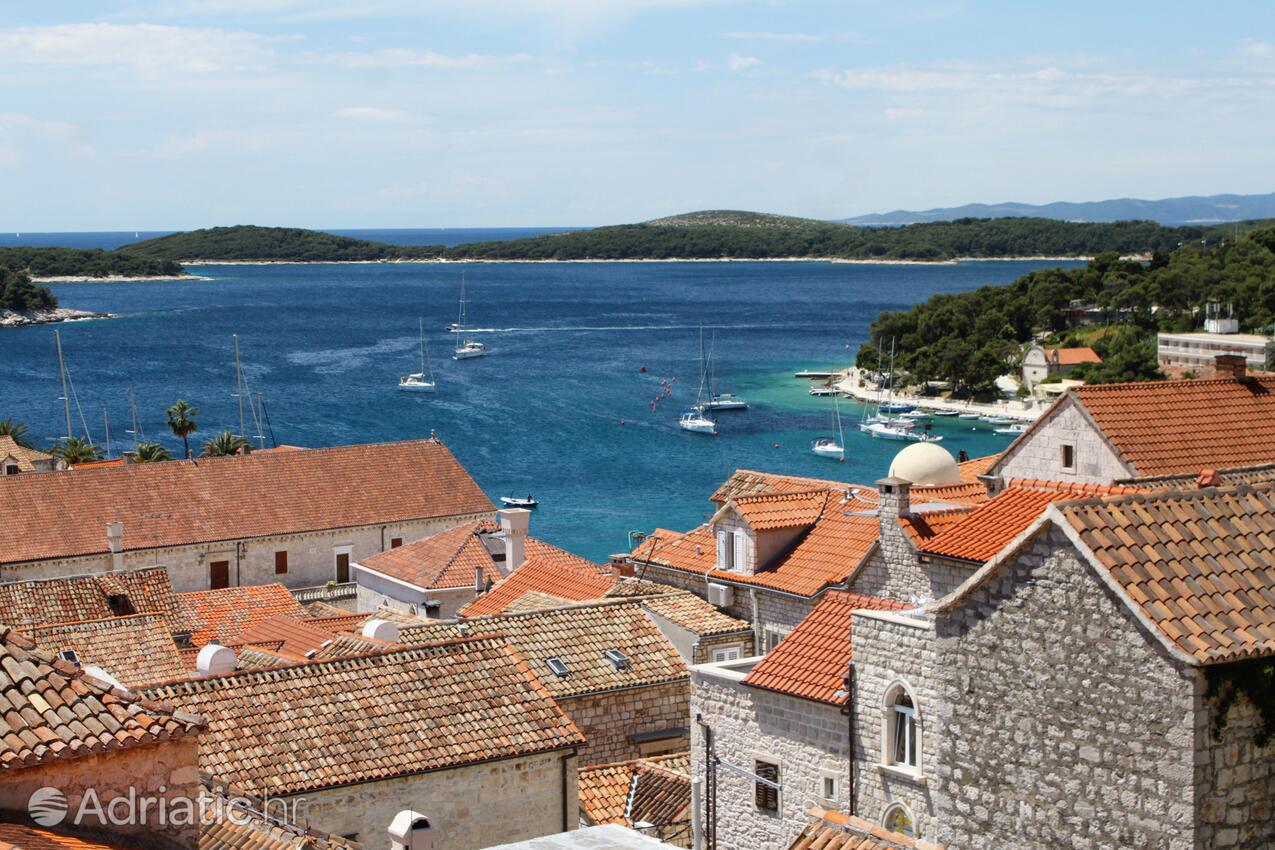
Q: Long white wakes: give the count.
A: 1